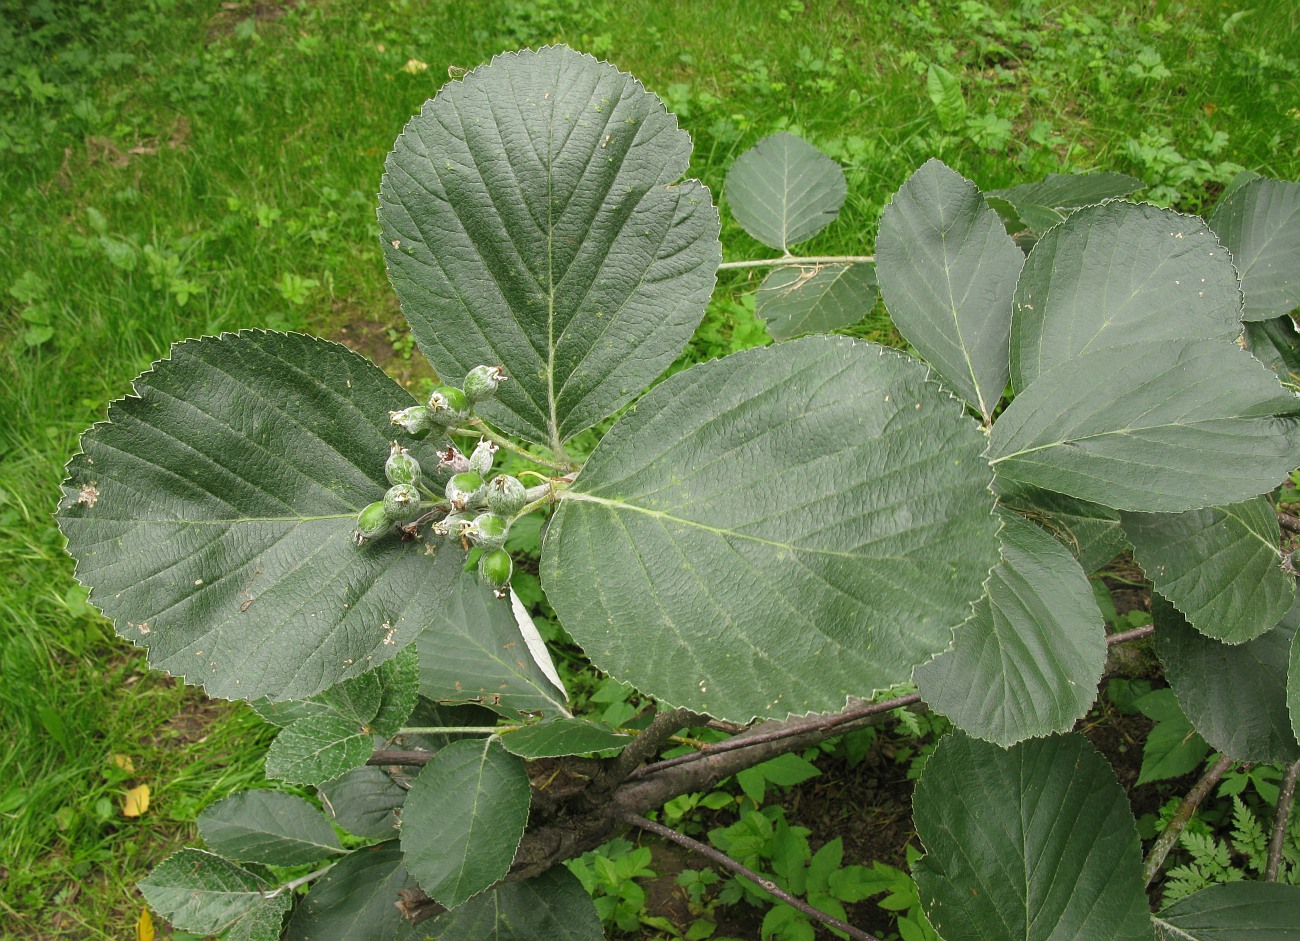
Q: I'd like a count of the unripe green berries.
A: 12